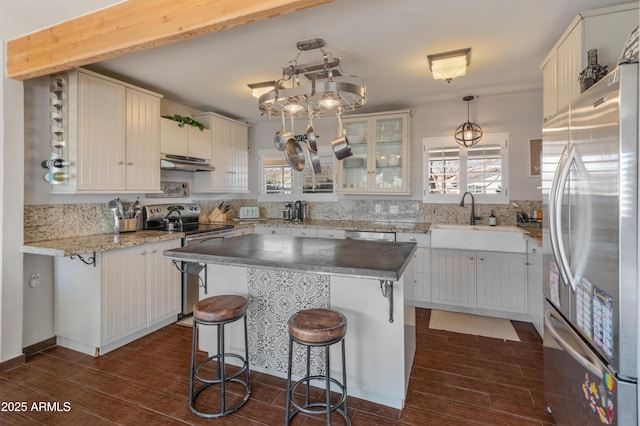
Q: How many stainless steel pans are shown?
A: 5